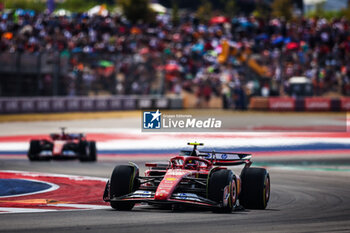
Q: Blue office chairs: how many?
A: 0